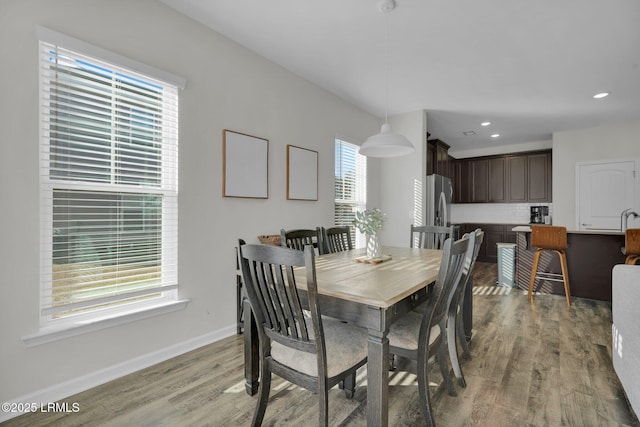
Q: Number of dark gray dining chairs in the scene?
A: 6